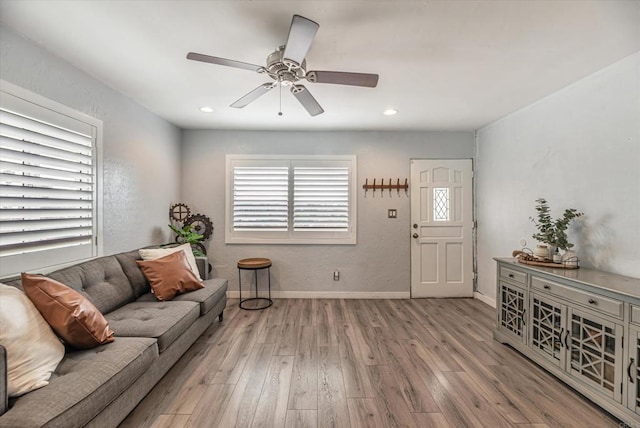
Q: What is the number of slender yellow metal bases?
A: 0